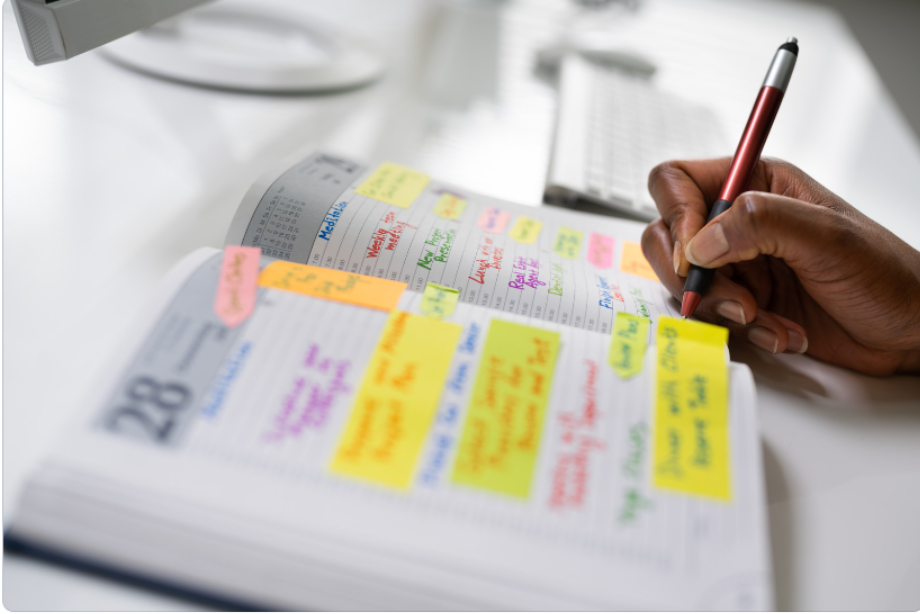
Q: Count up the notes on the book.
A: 14